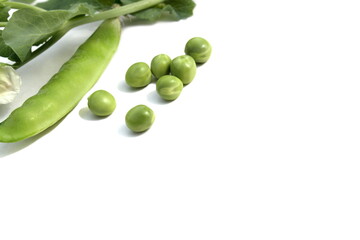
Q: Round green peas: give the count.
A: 7